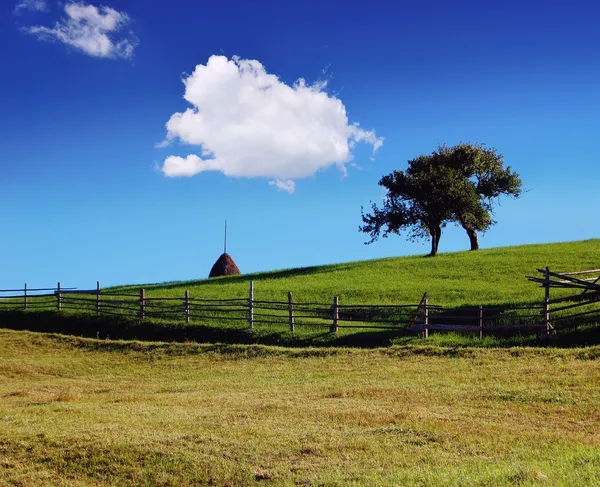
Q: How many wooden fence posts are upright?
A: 11